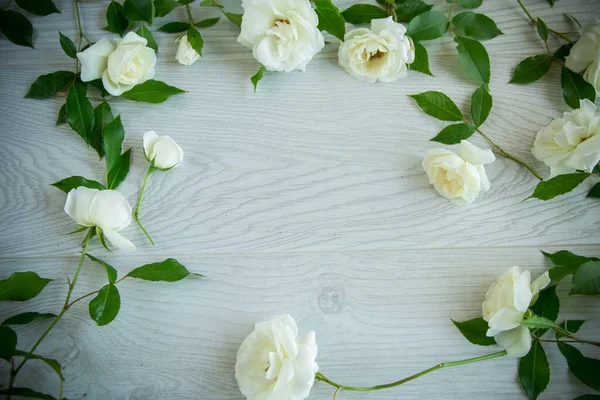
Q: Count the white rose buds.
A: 2